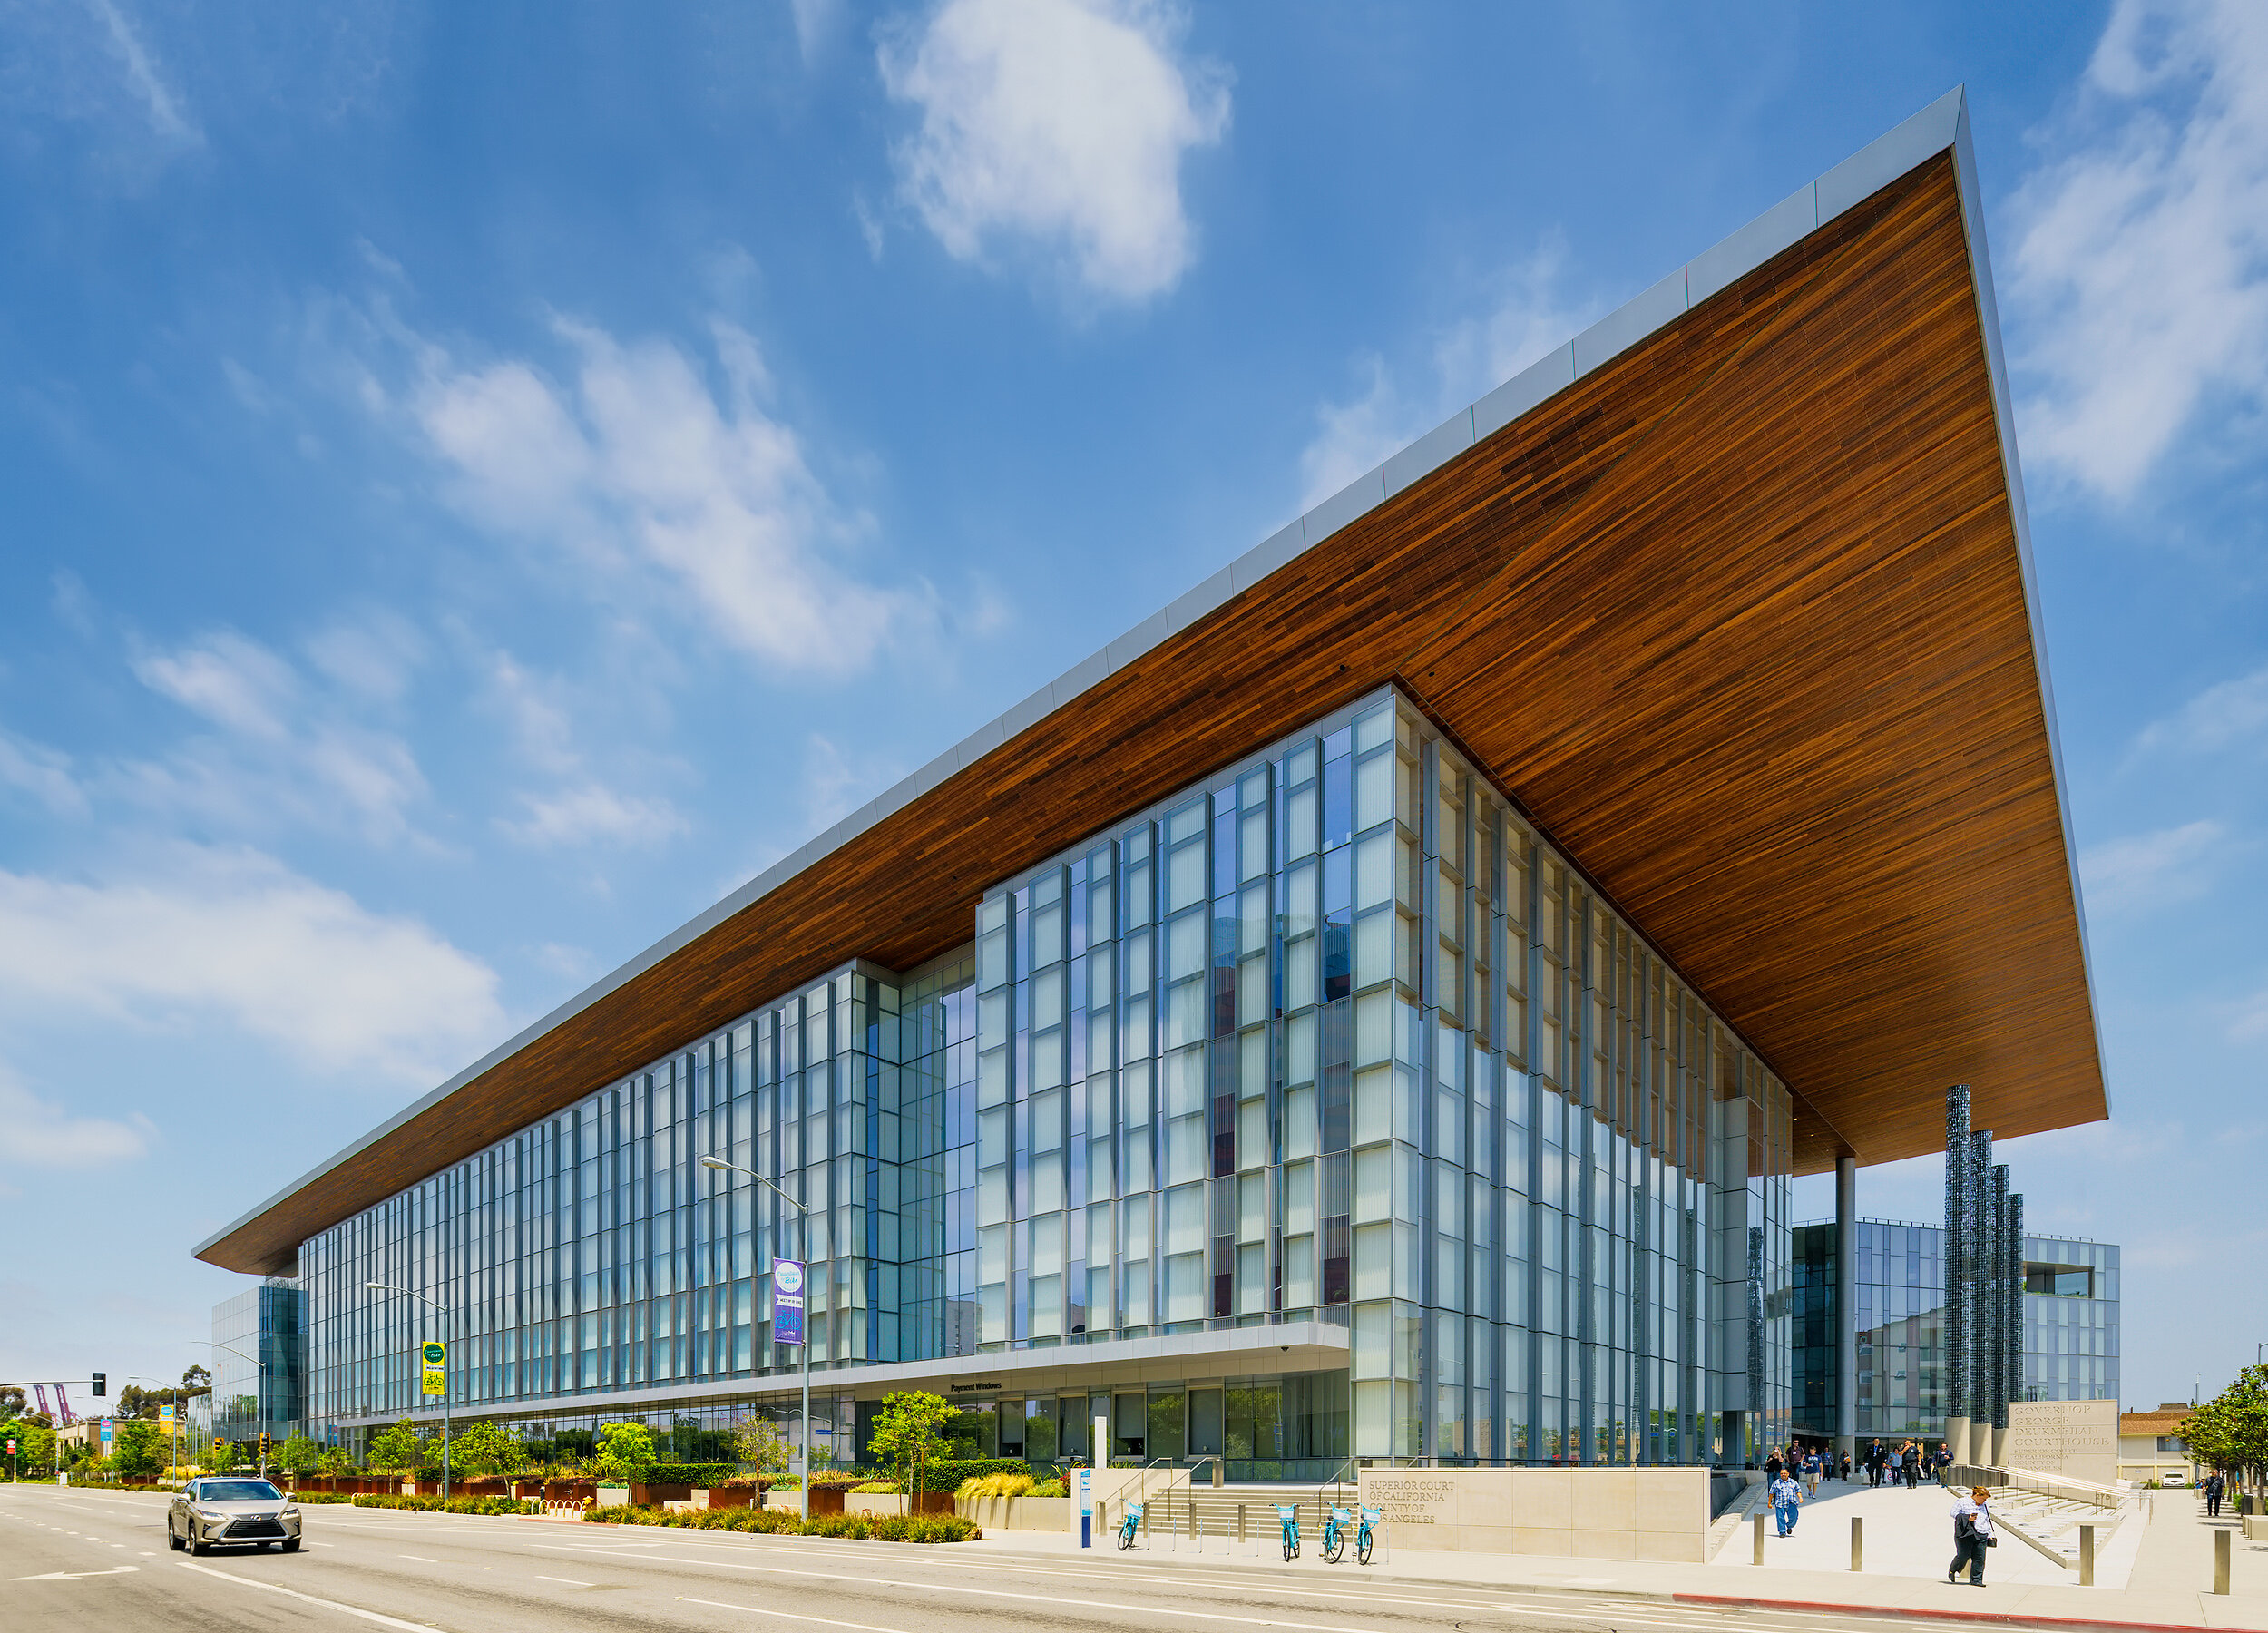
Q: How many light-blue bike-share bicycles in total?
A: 4